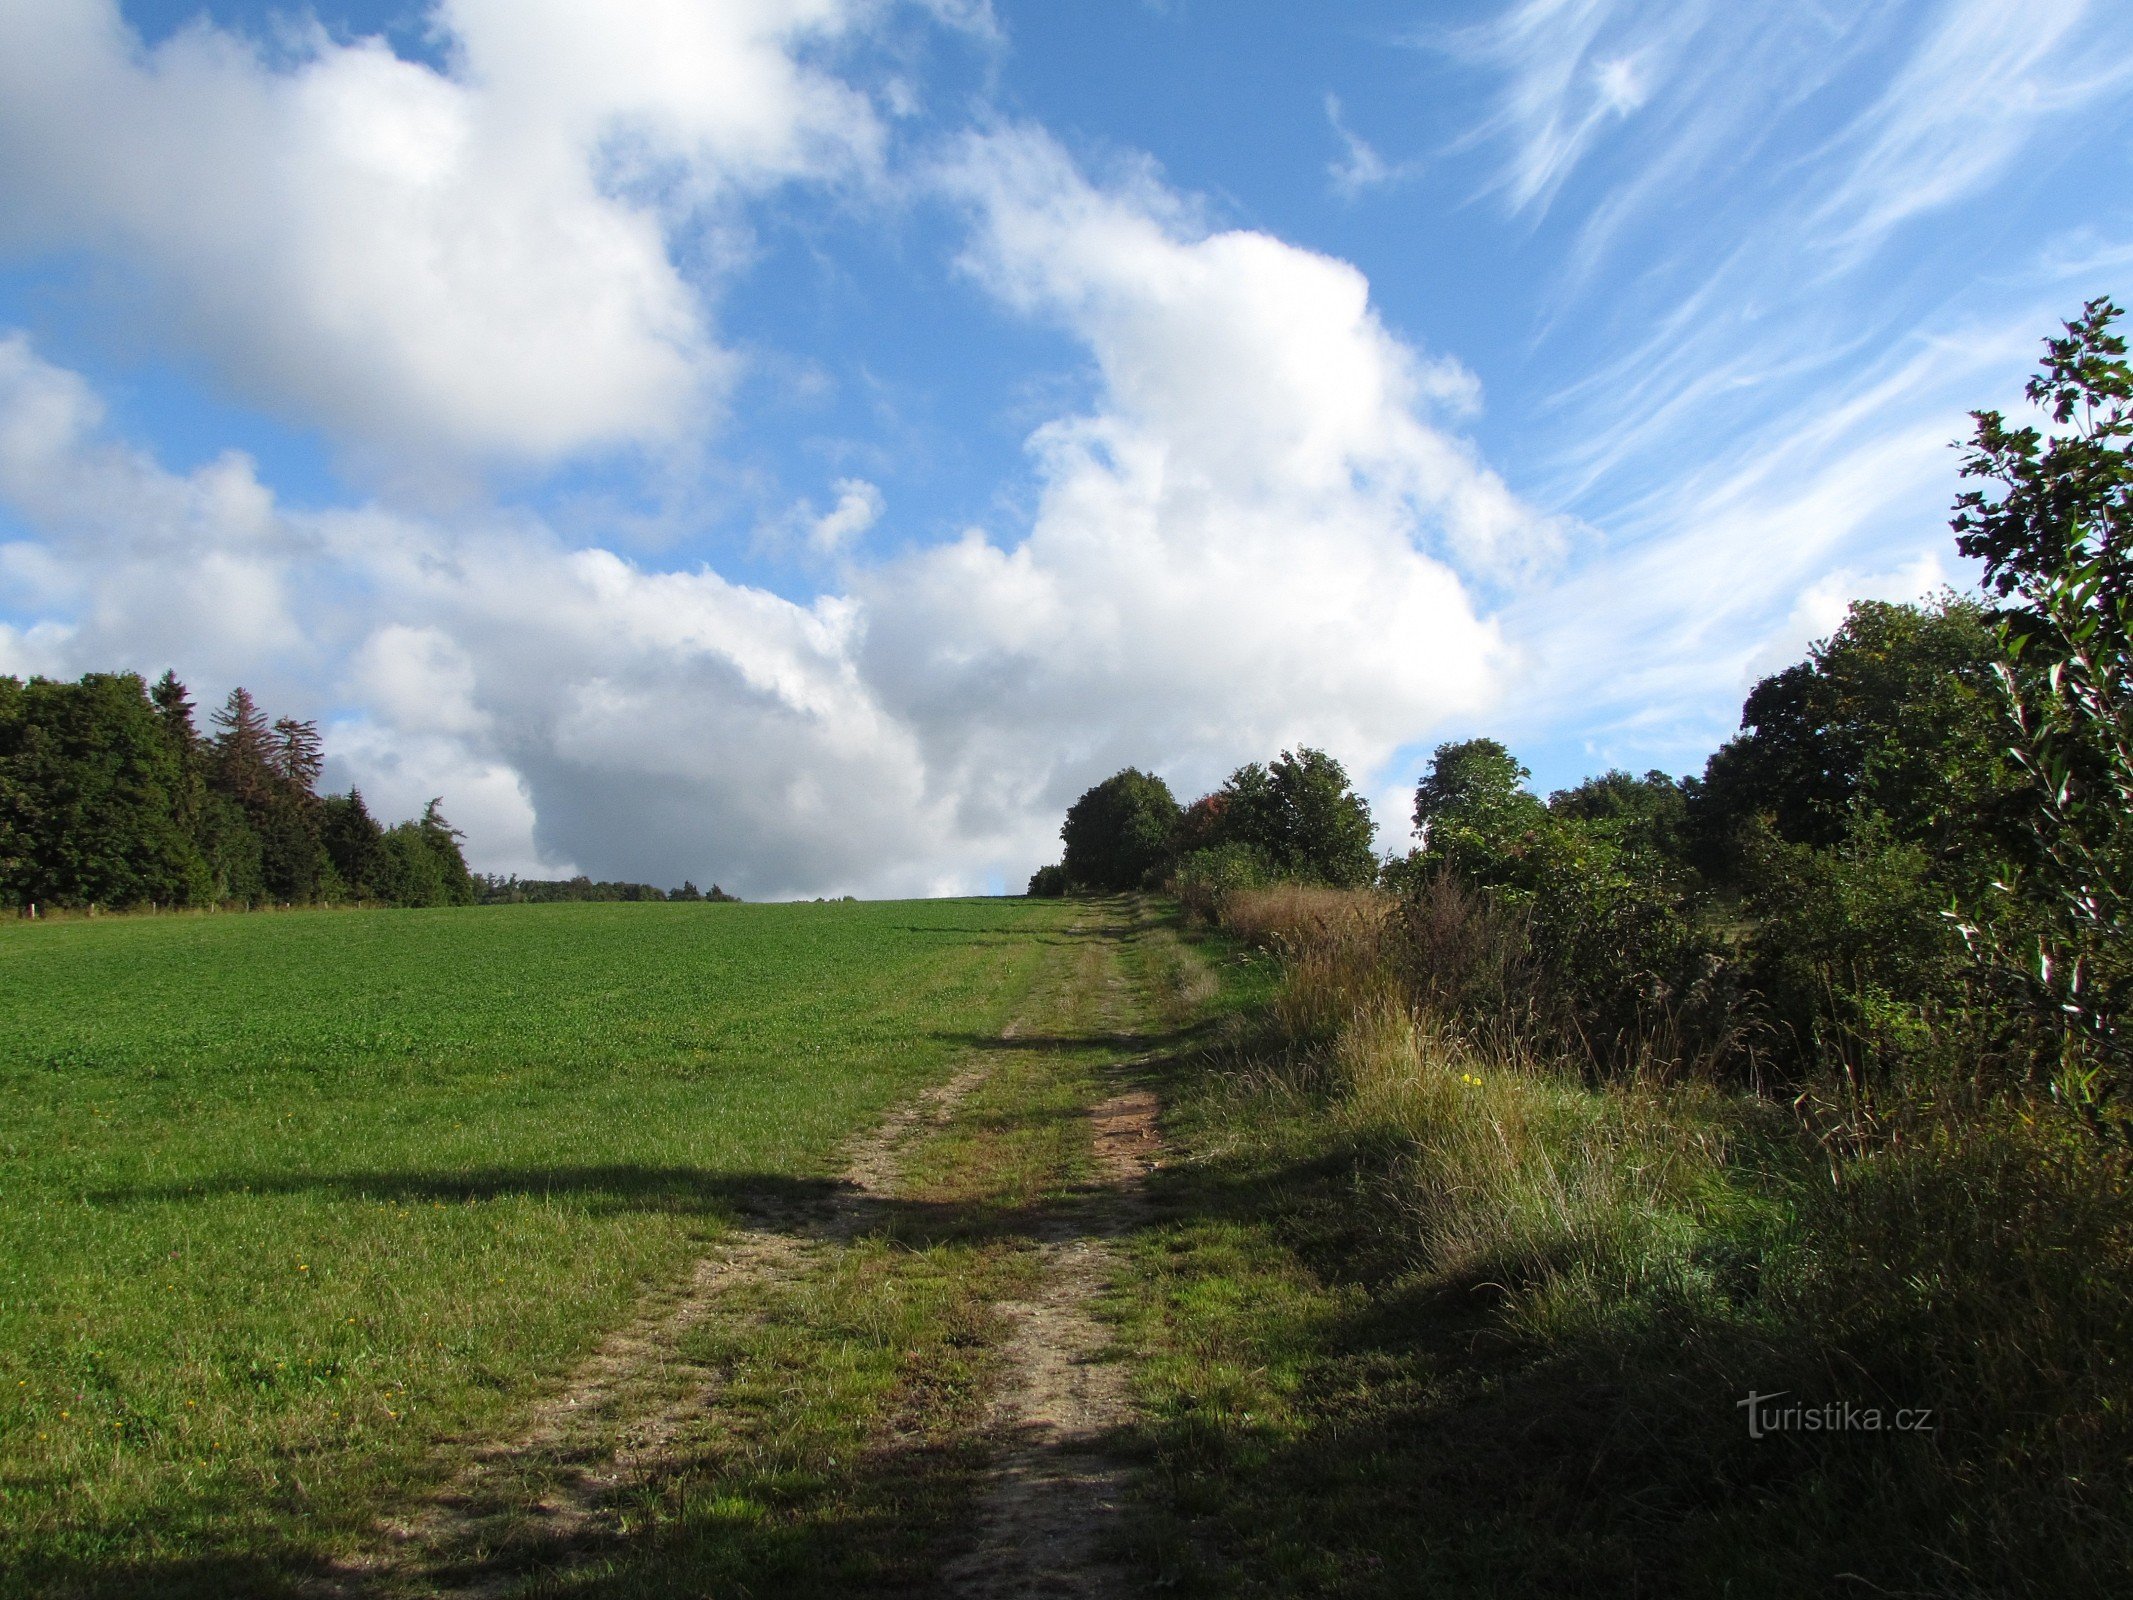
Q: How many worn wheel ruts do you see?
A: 2